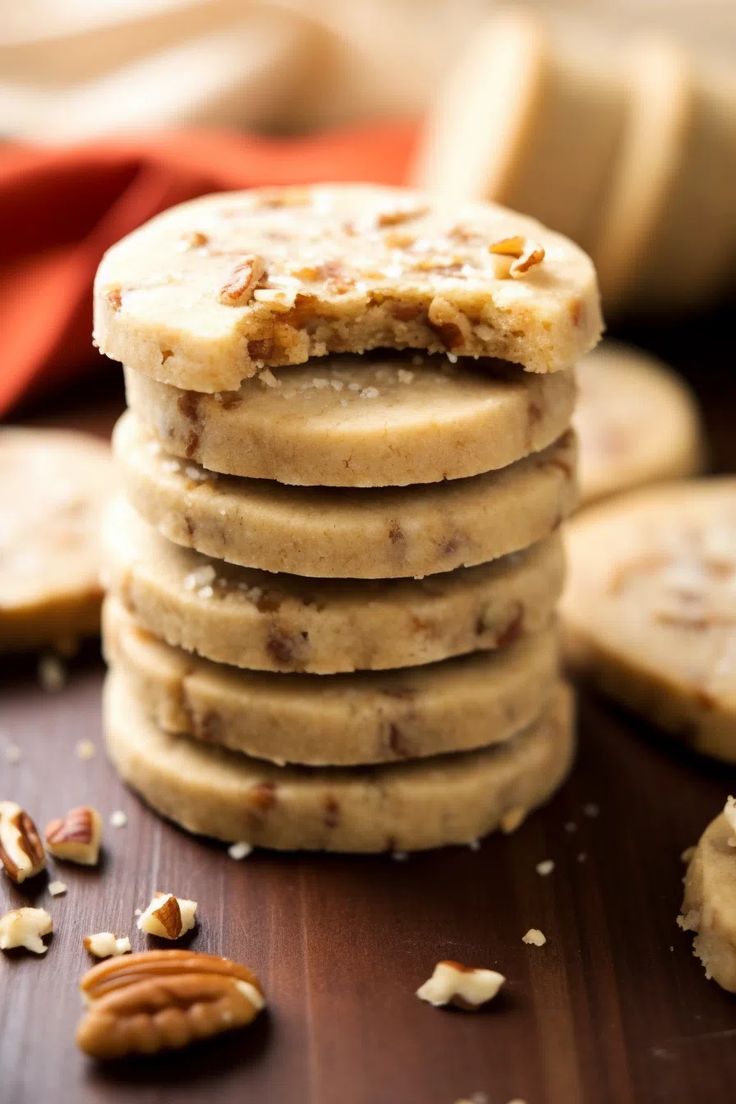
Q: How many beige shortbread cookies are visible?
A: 12